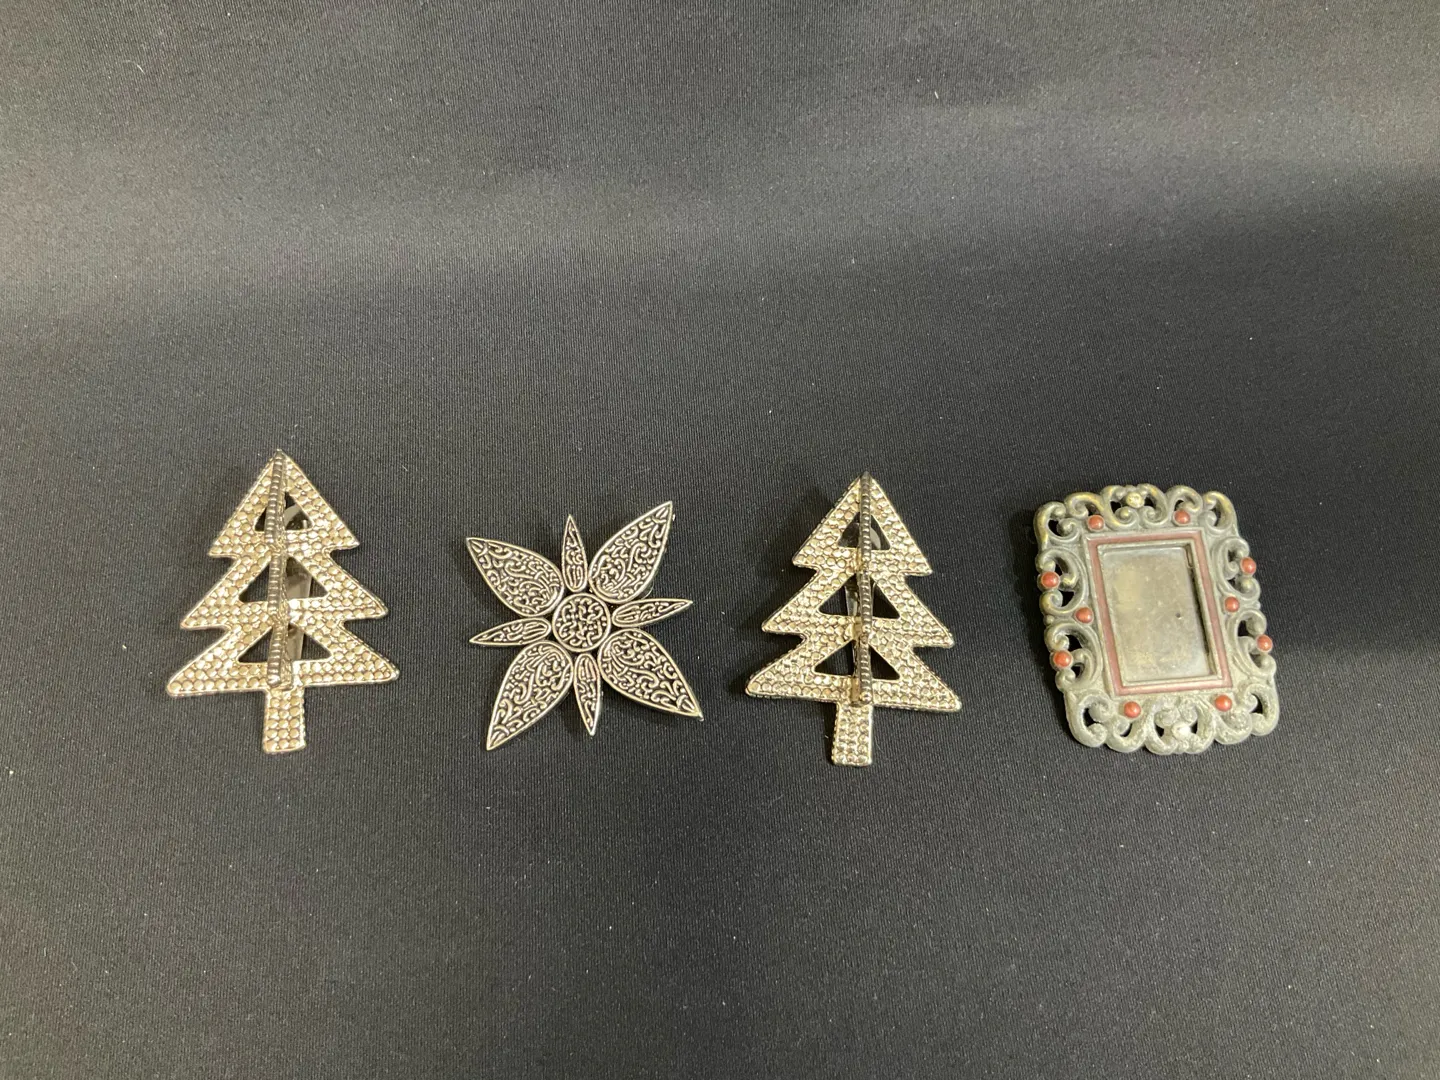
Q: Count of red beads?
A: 10